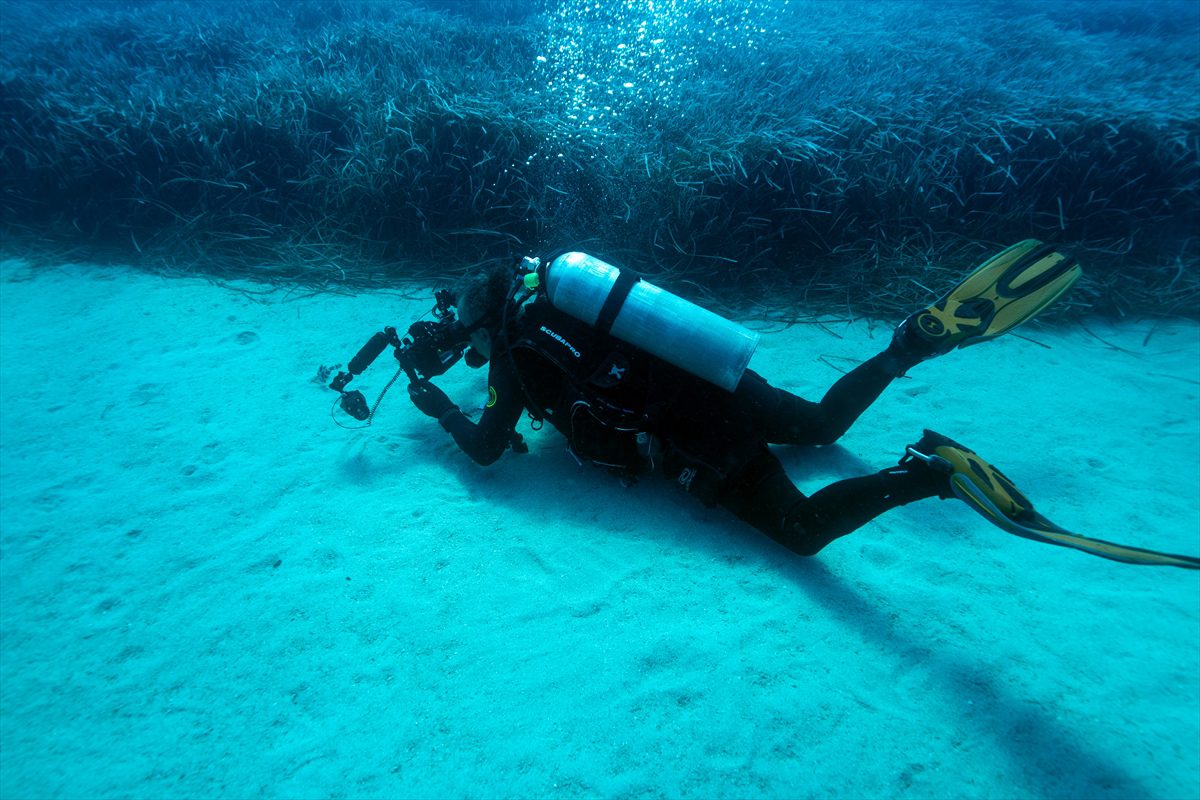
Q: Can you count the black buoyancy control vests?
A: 1